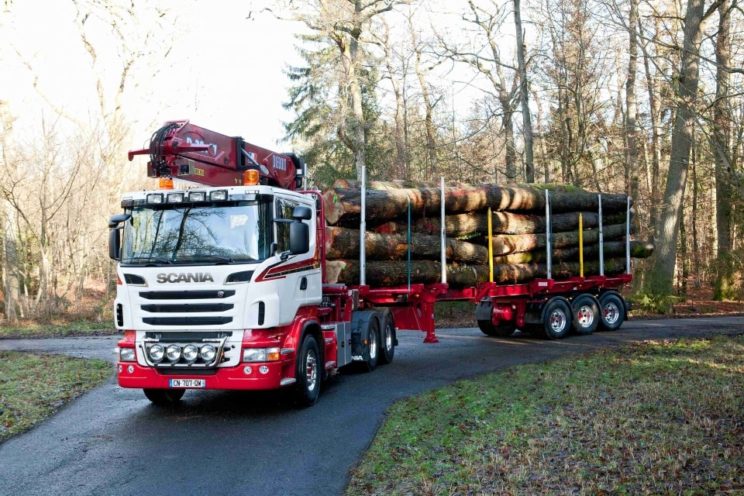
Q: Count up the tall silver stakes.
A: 5